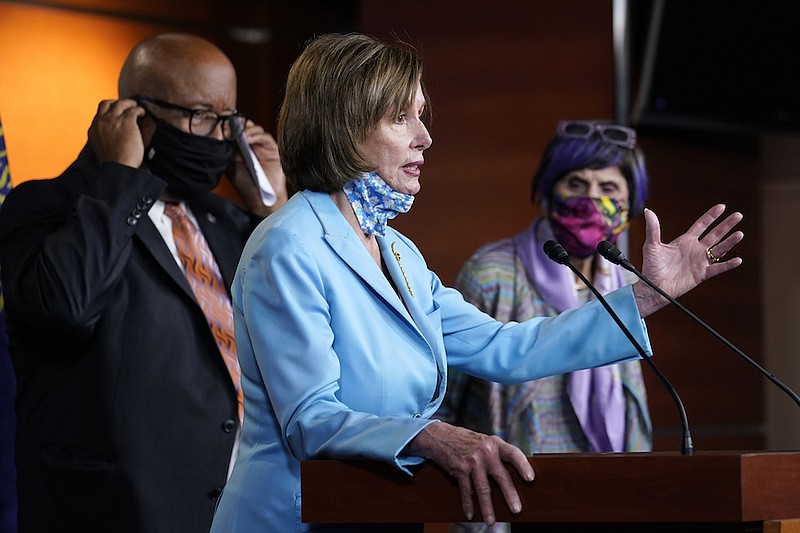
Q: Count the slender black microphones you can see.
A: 2